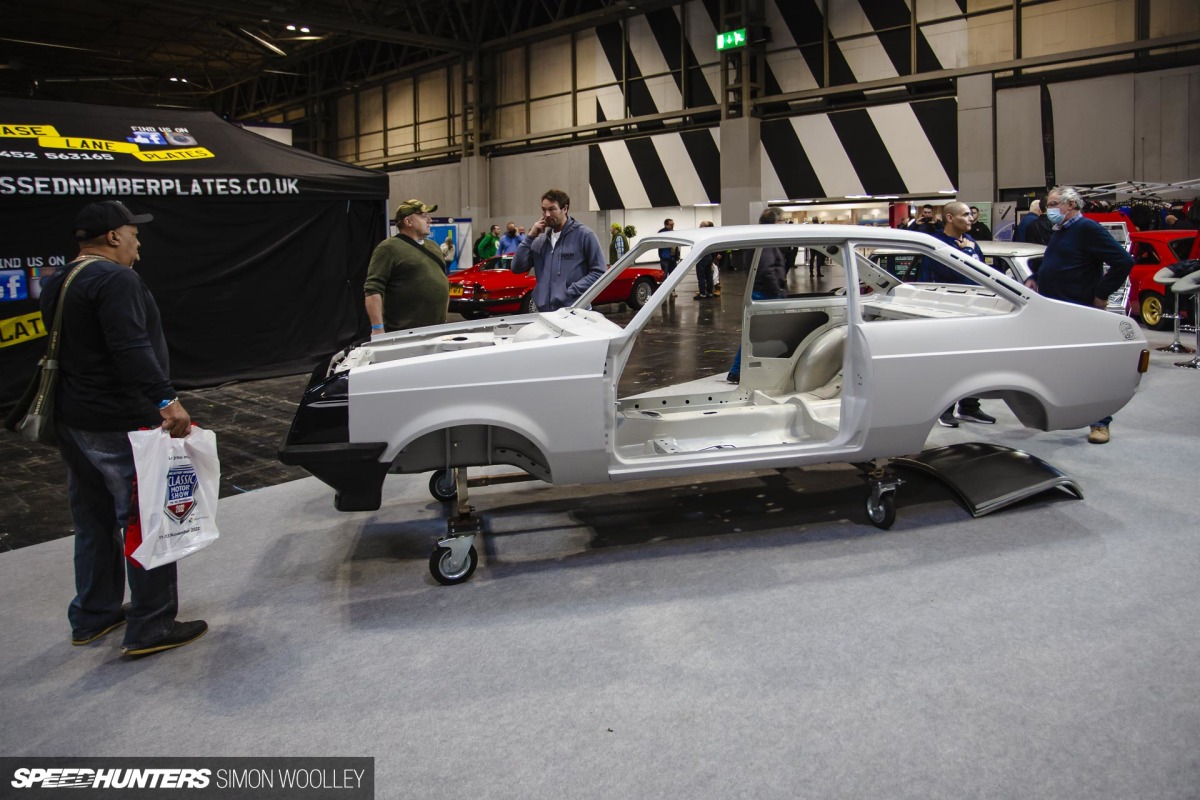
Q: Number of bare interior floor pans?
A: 1